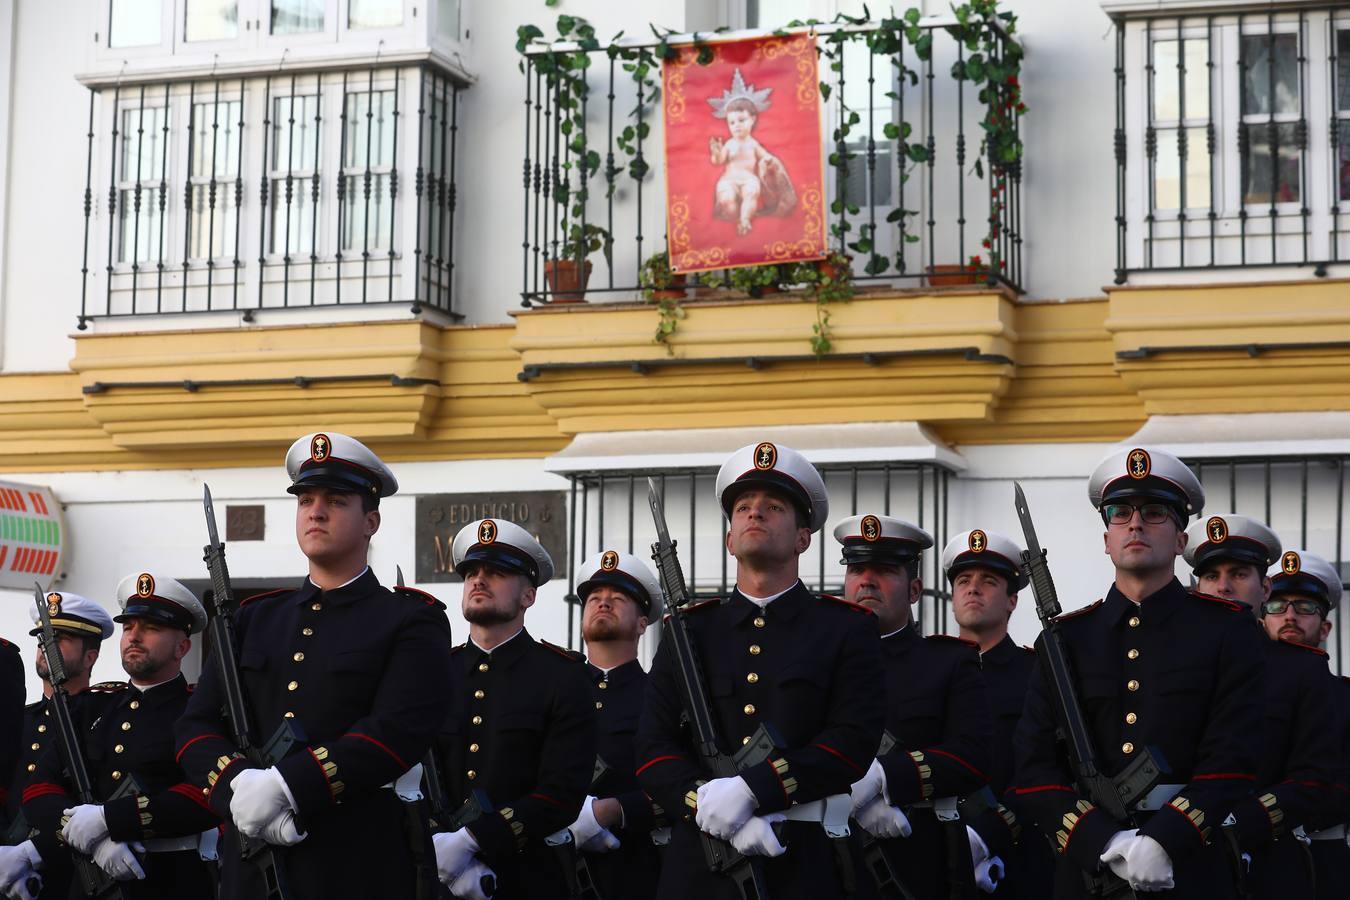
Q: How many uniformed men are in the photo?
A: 11